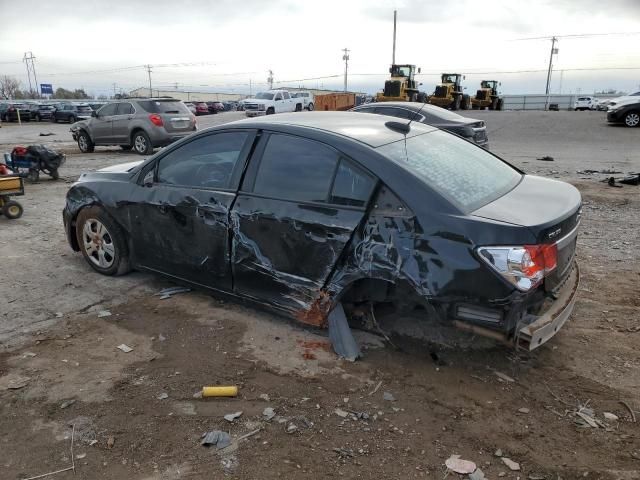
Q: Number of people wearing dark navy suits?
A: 0